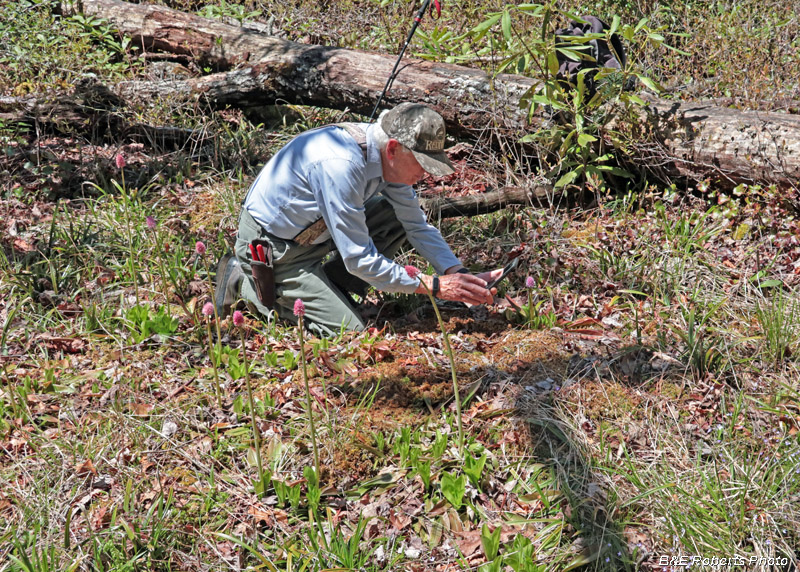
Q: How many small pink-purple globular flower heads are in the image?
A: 8